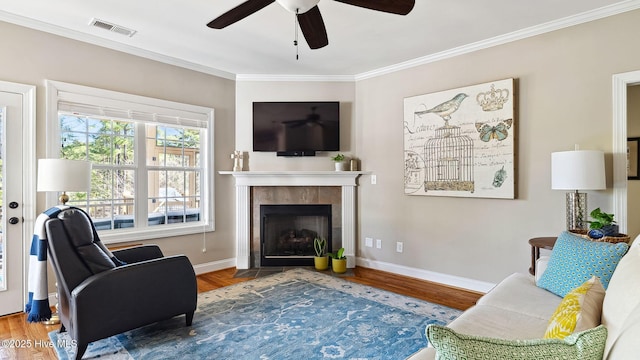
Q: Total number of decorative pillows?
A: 3